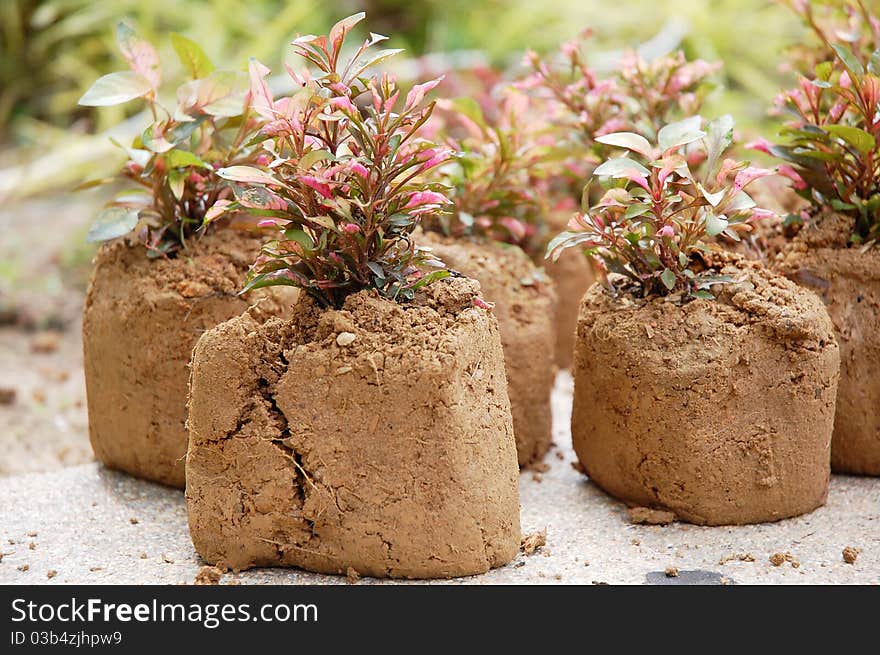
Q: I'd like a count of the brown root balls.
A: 6